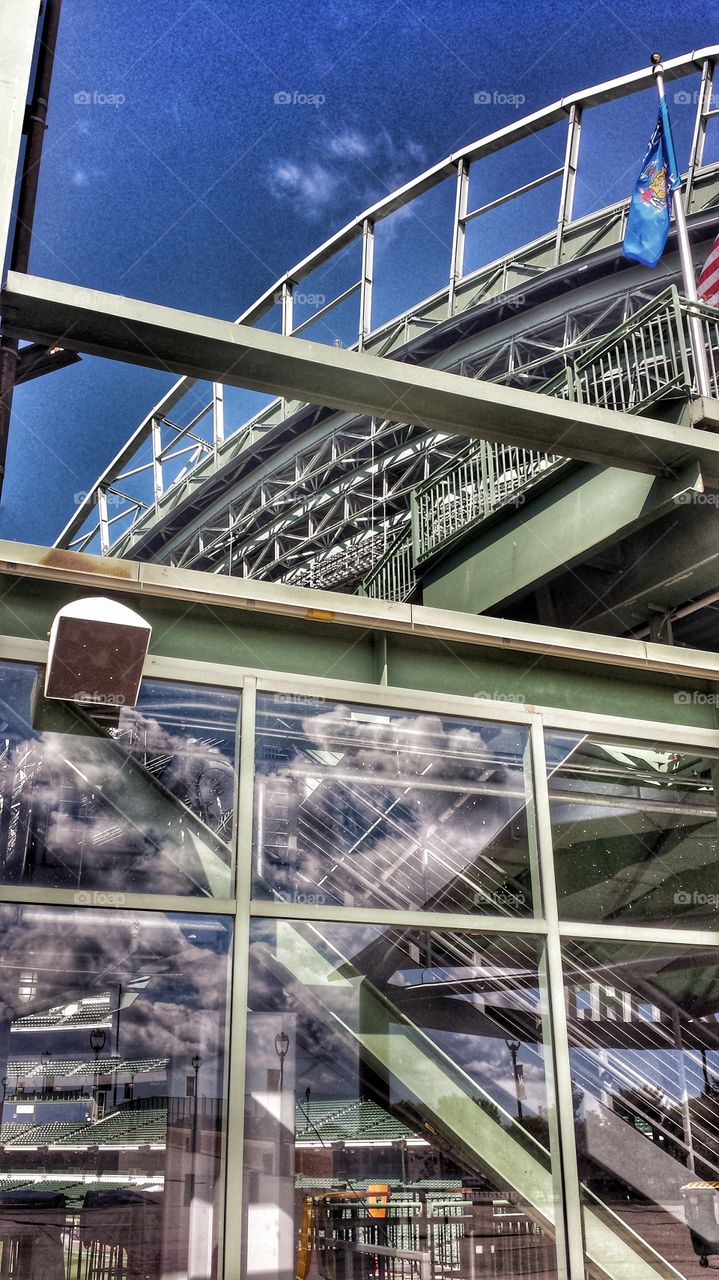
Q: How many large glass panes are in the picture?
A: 6